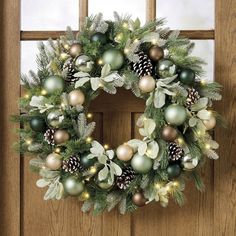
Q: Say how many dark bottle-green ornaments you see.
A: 5